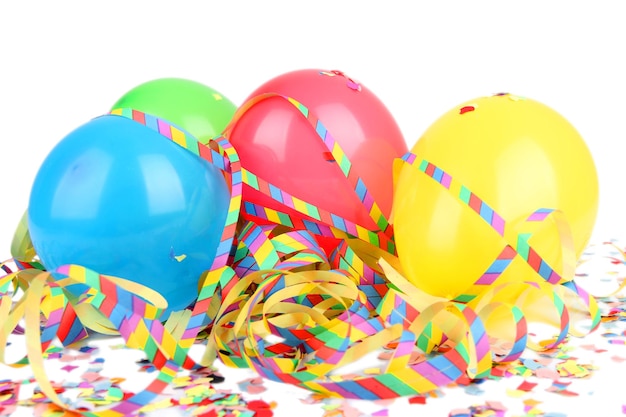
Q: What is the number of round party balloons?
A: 4